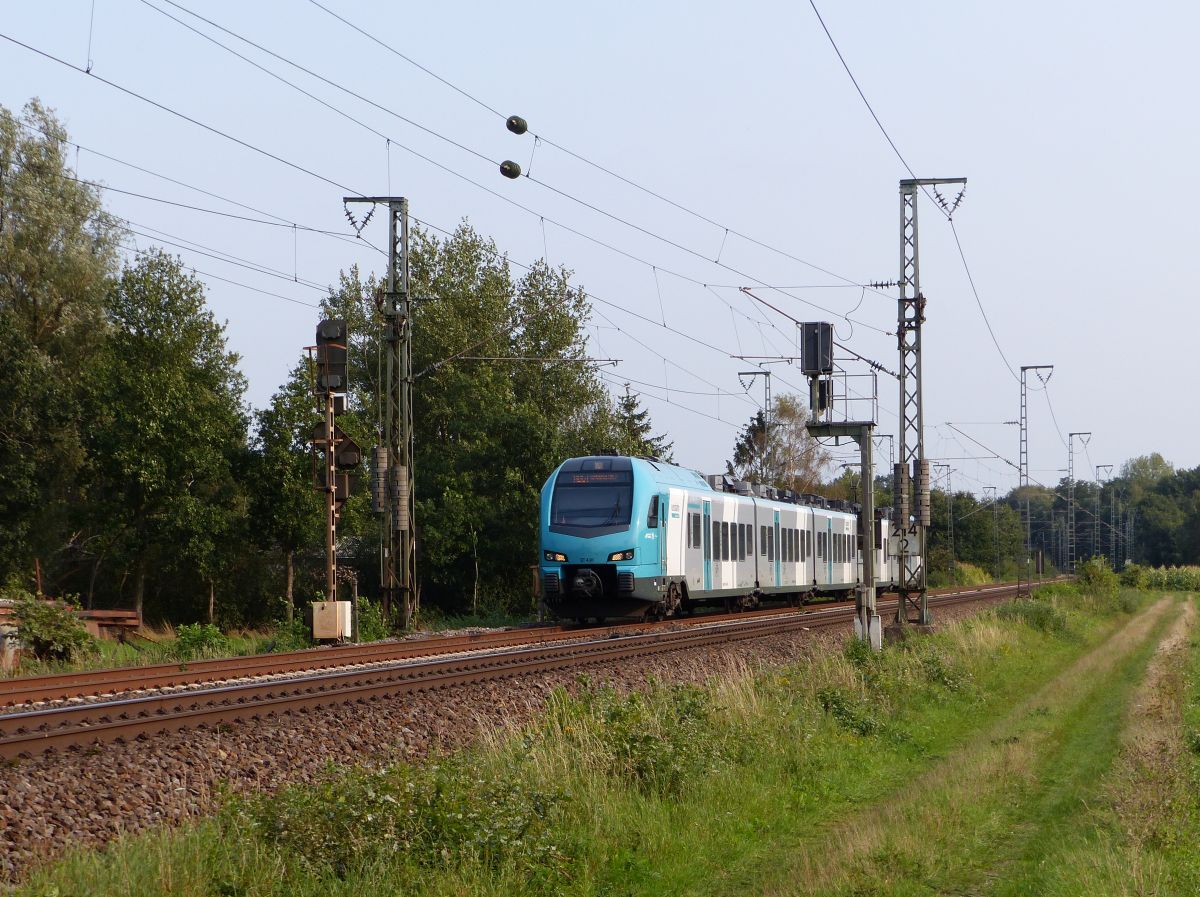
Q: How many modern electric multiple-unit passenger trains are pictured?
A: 1